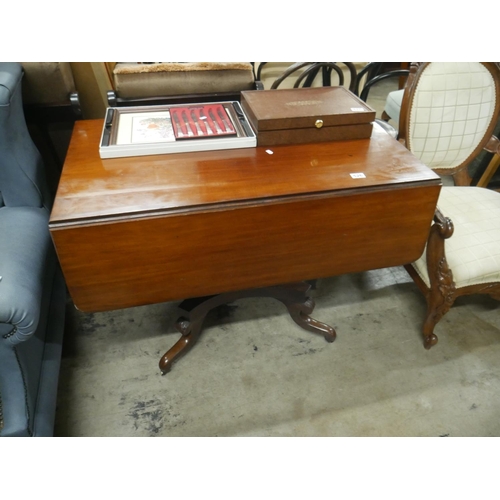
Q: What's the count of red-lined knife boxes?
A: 1